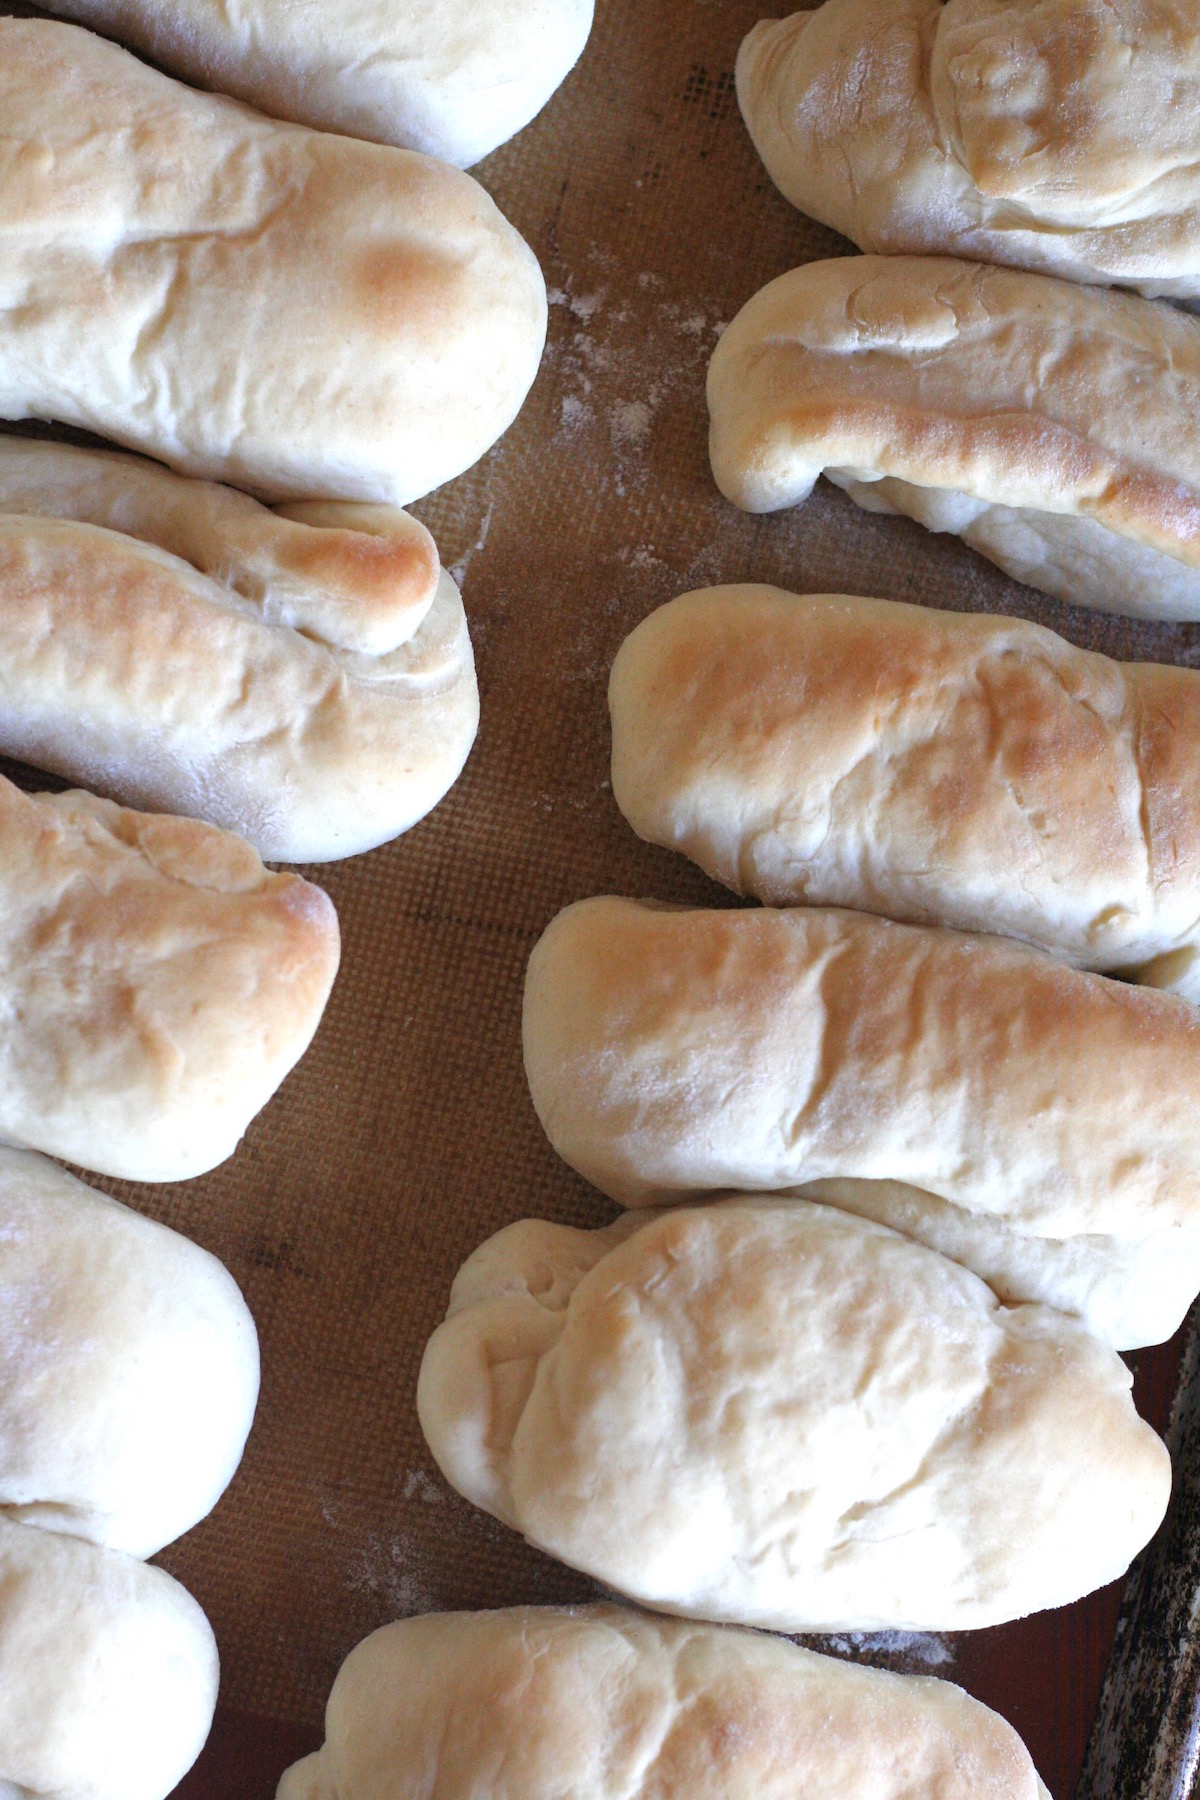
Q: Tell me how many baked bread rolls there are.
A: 12